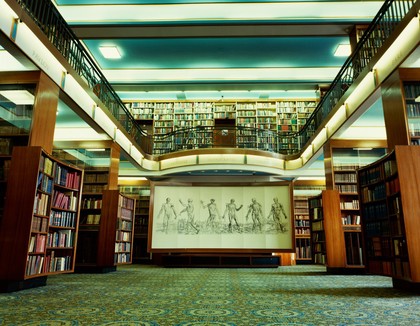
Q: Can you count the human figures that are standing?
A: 6